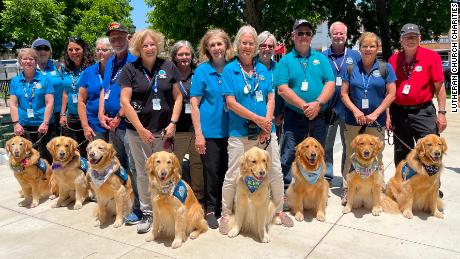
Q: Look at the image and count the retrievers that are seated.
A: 8